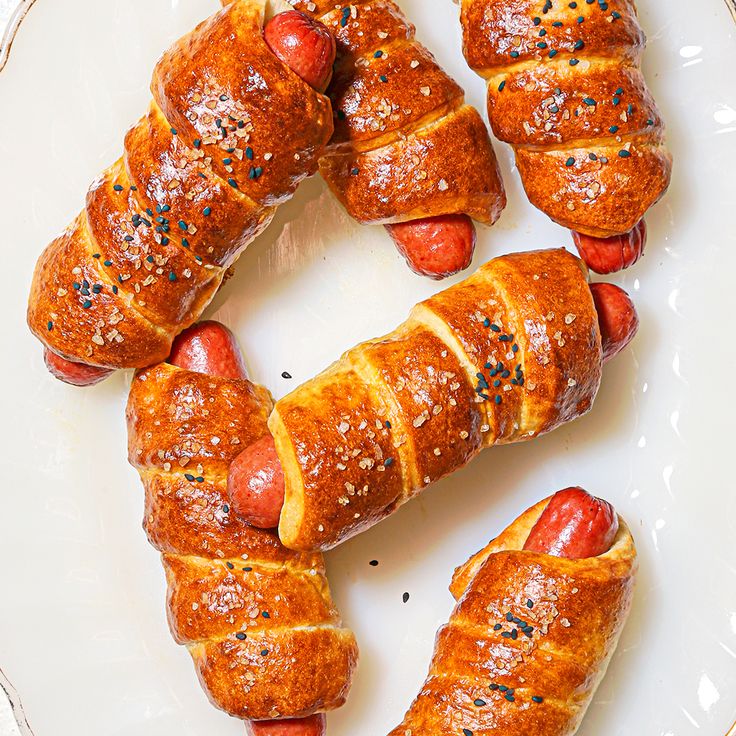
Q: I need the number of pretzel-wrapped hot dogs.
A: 6